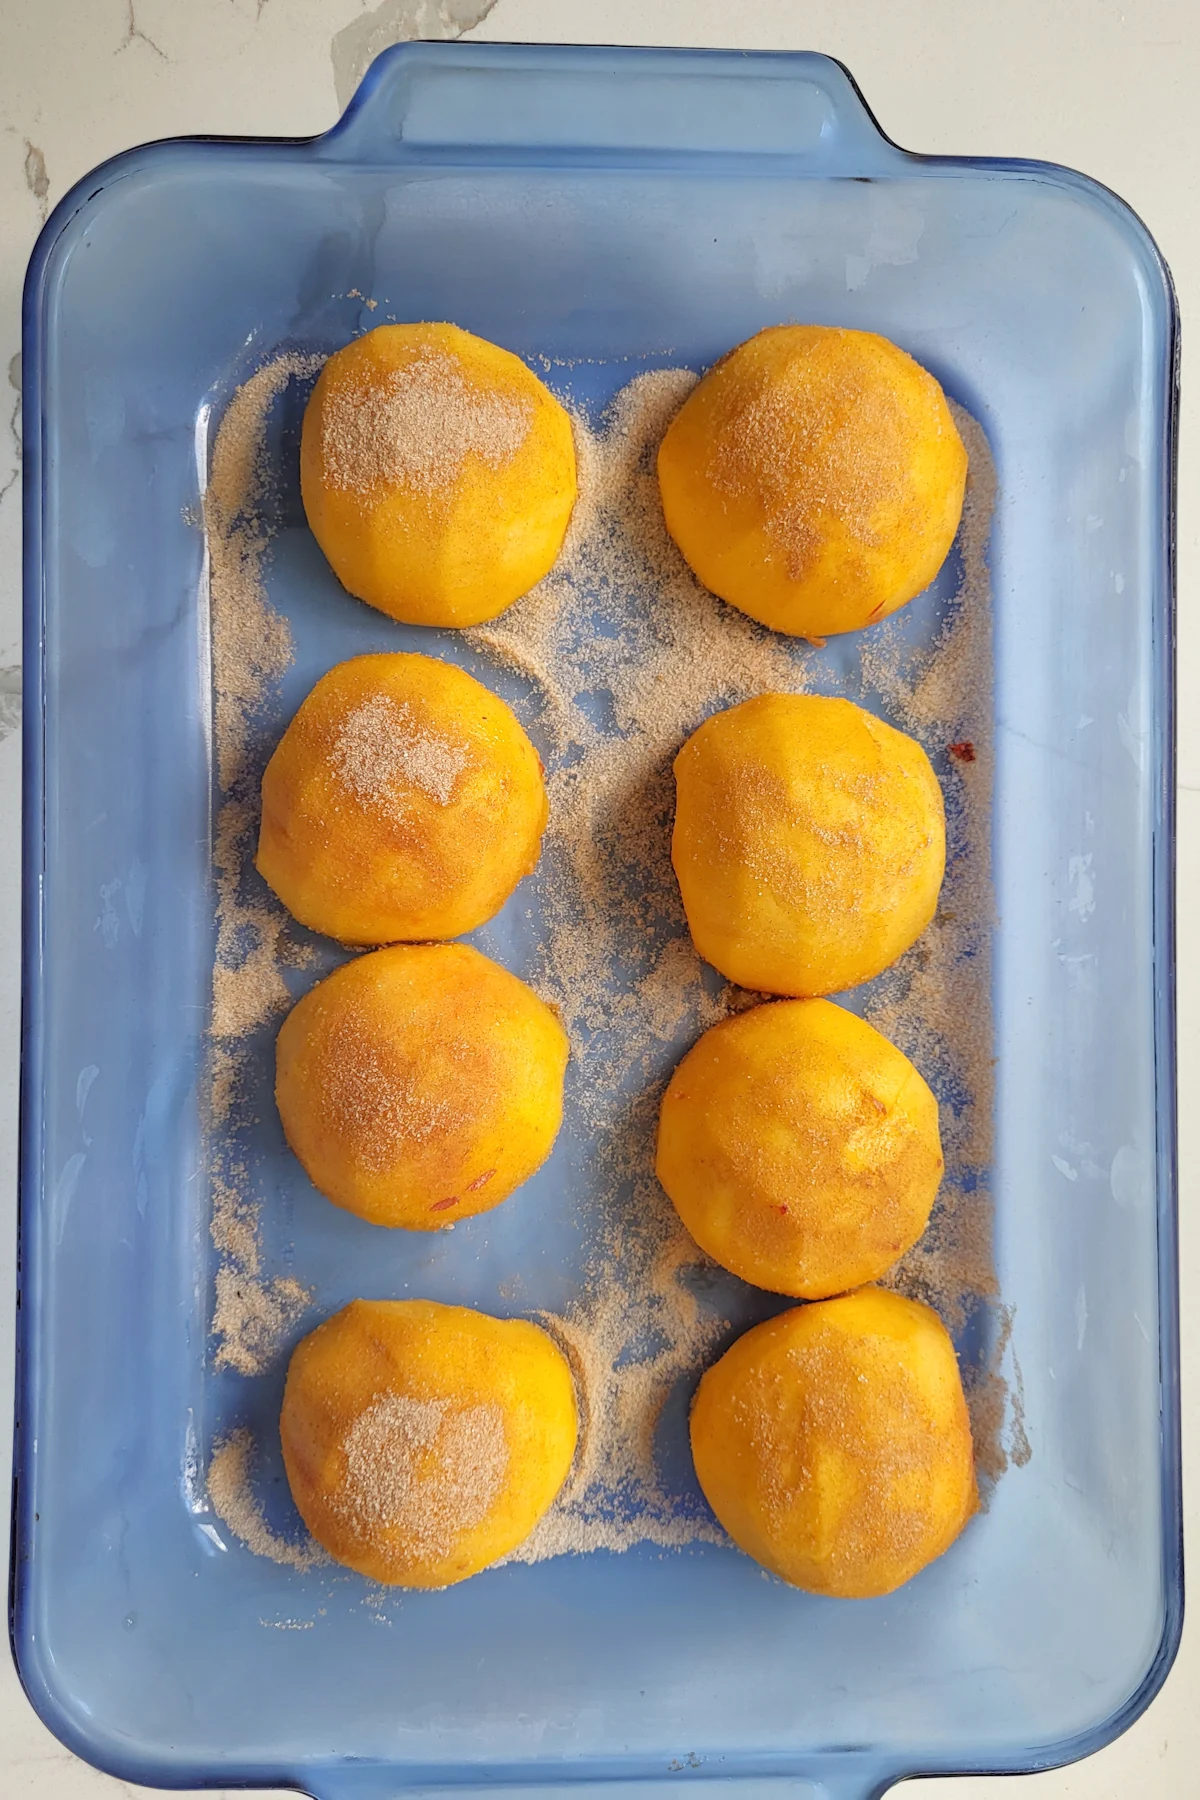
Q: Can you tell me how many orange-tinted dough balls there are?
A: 8